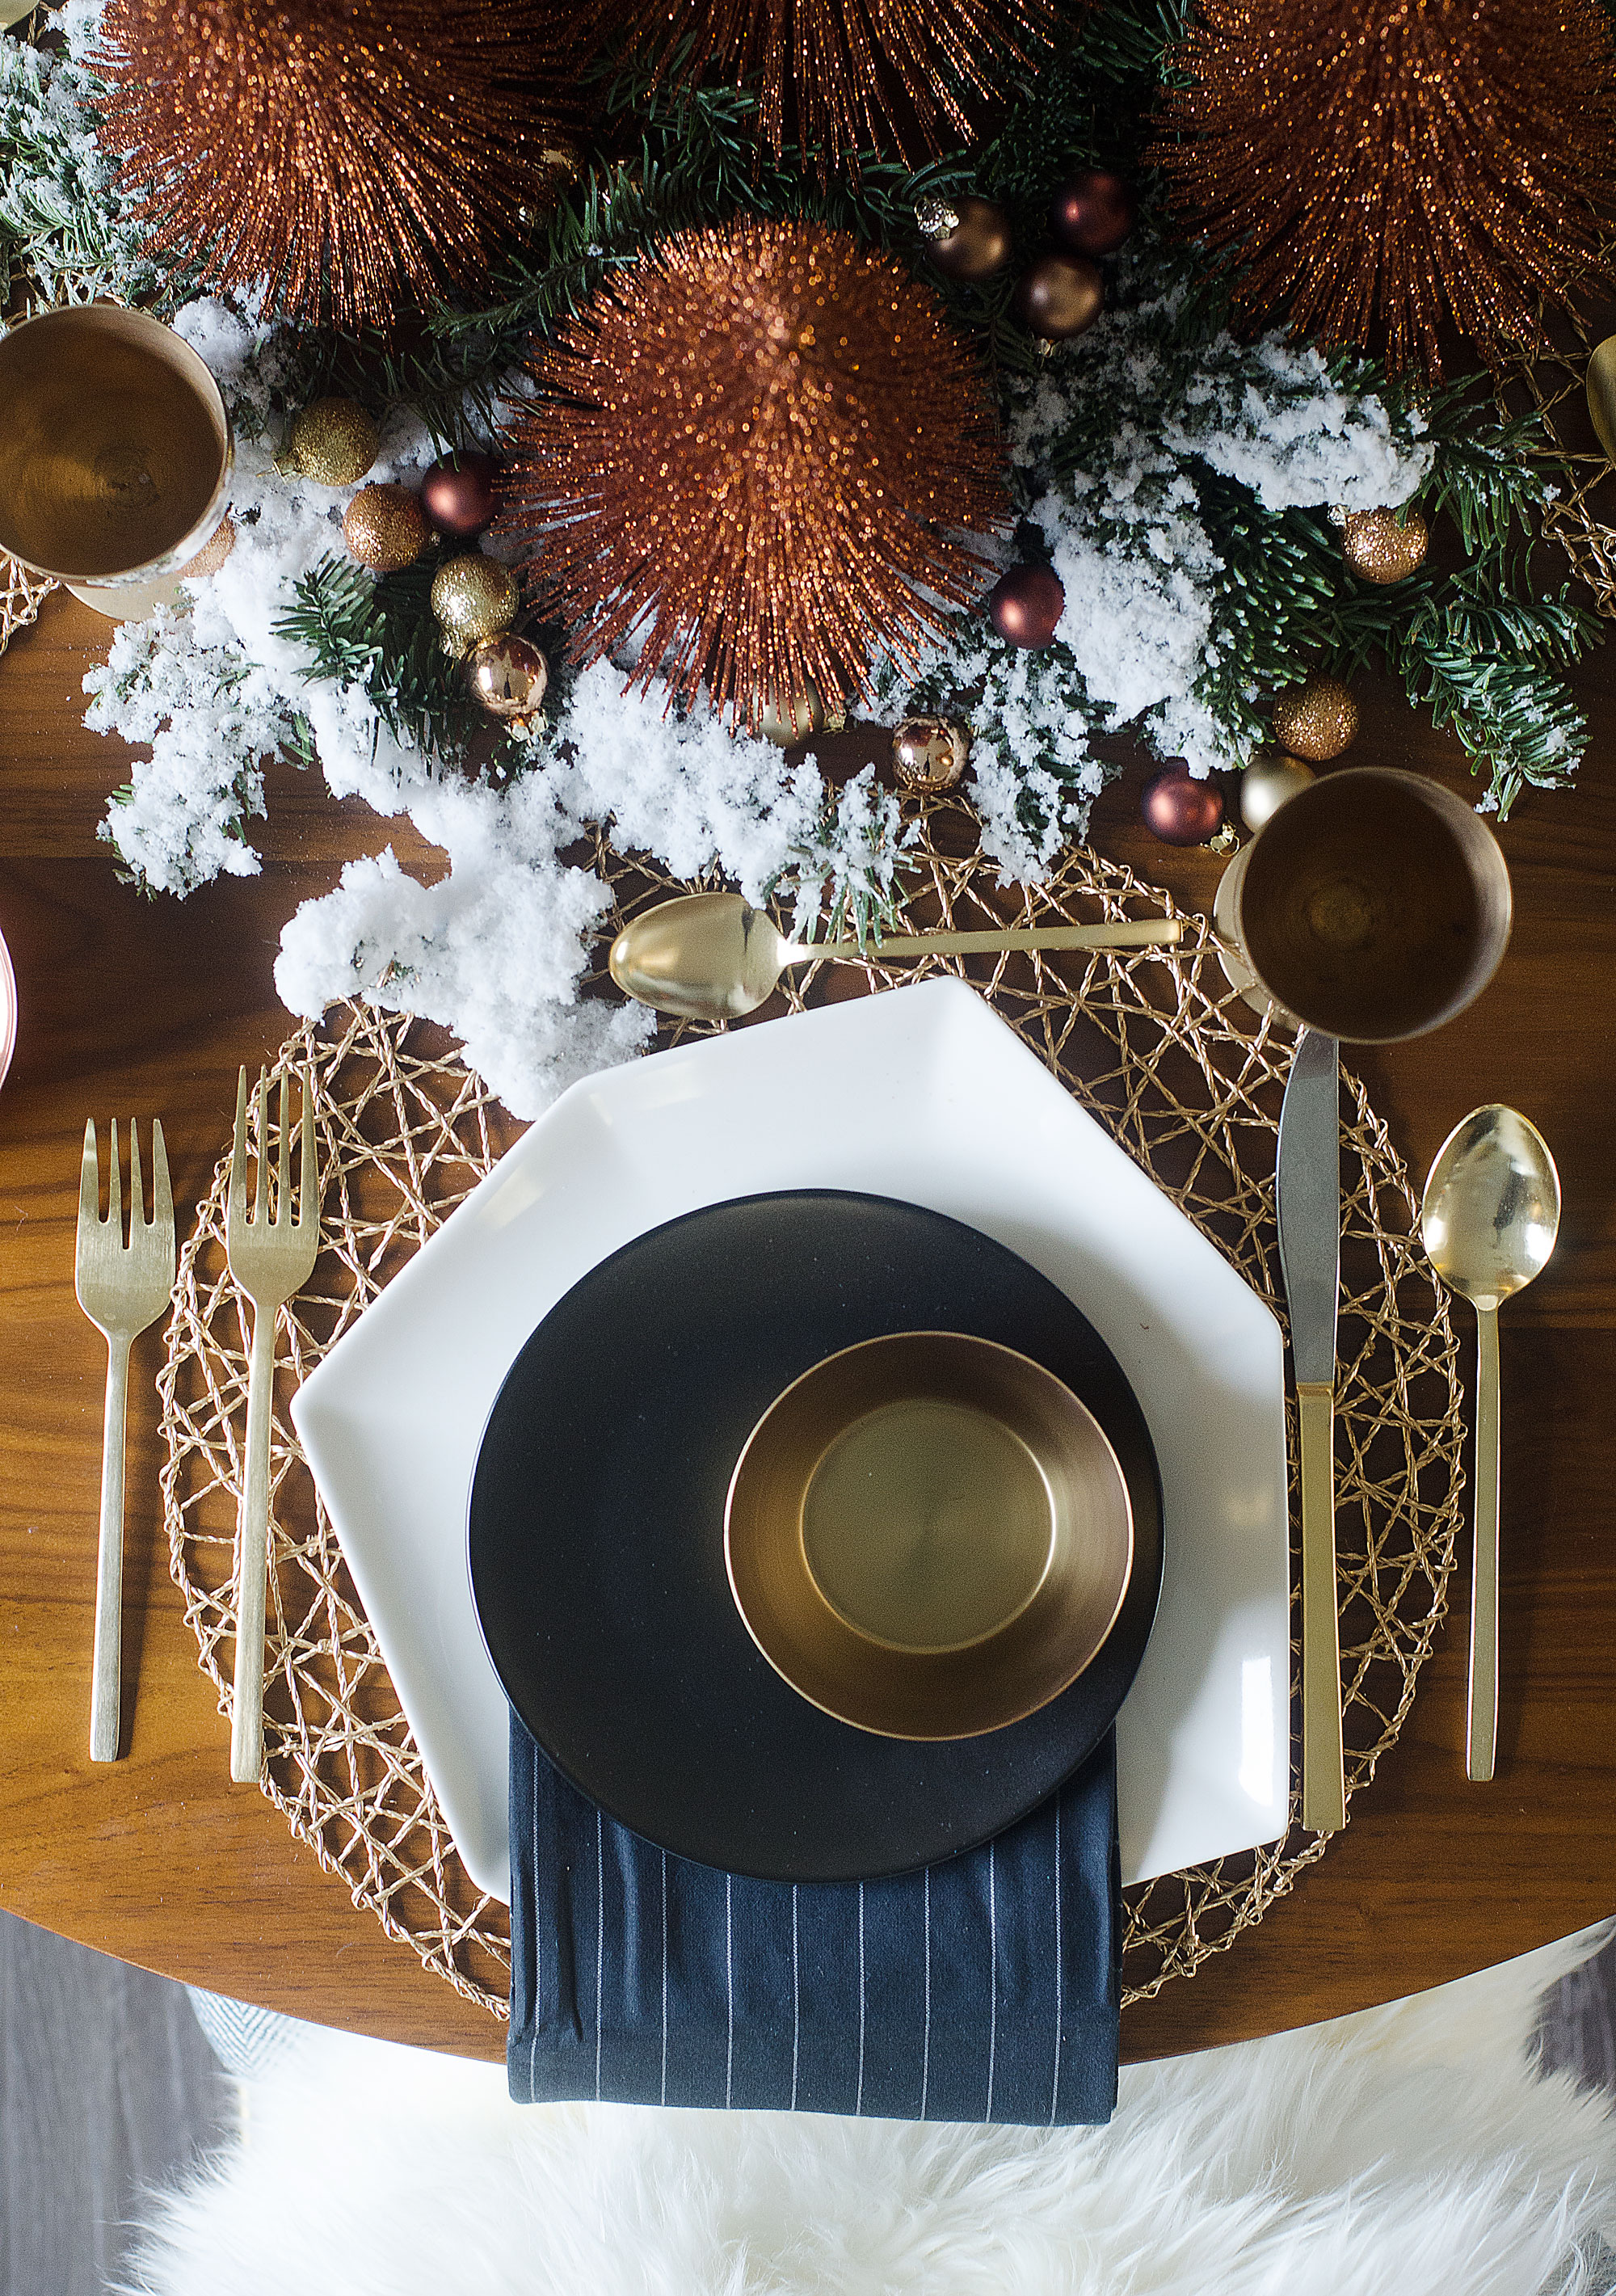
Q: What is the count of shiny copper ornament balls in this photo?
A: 2